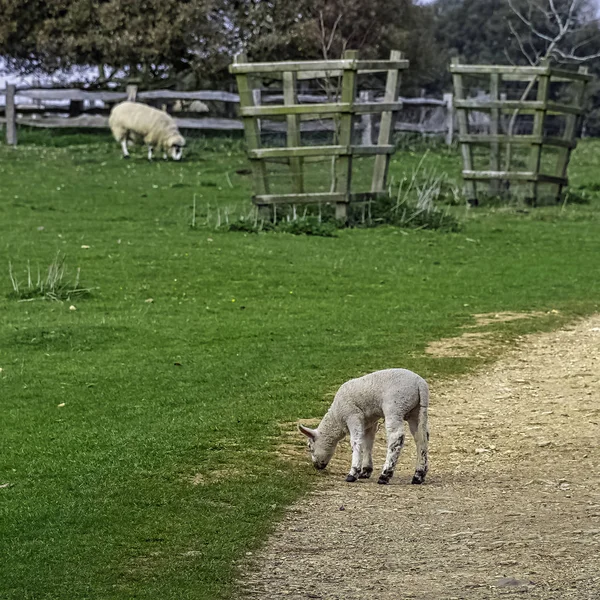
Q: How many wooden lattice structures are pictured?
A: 2